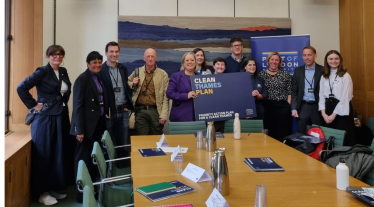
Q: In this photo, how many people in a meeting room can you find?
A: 12